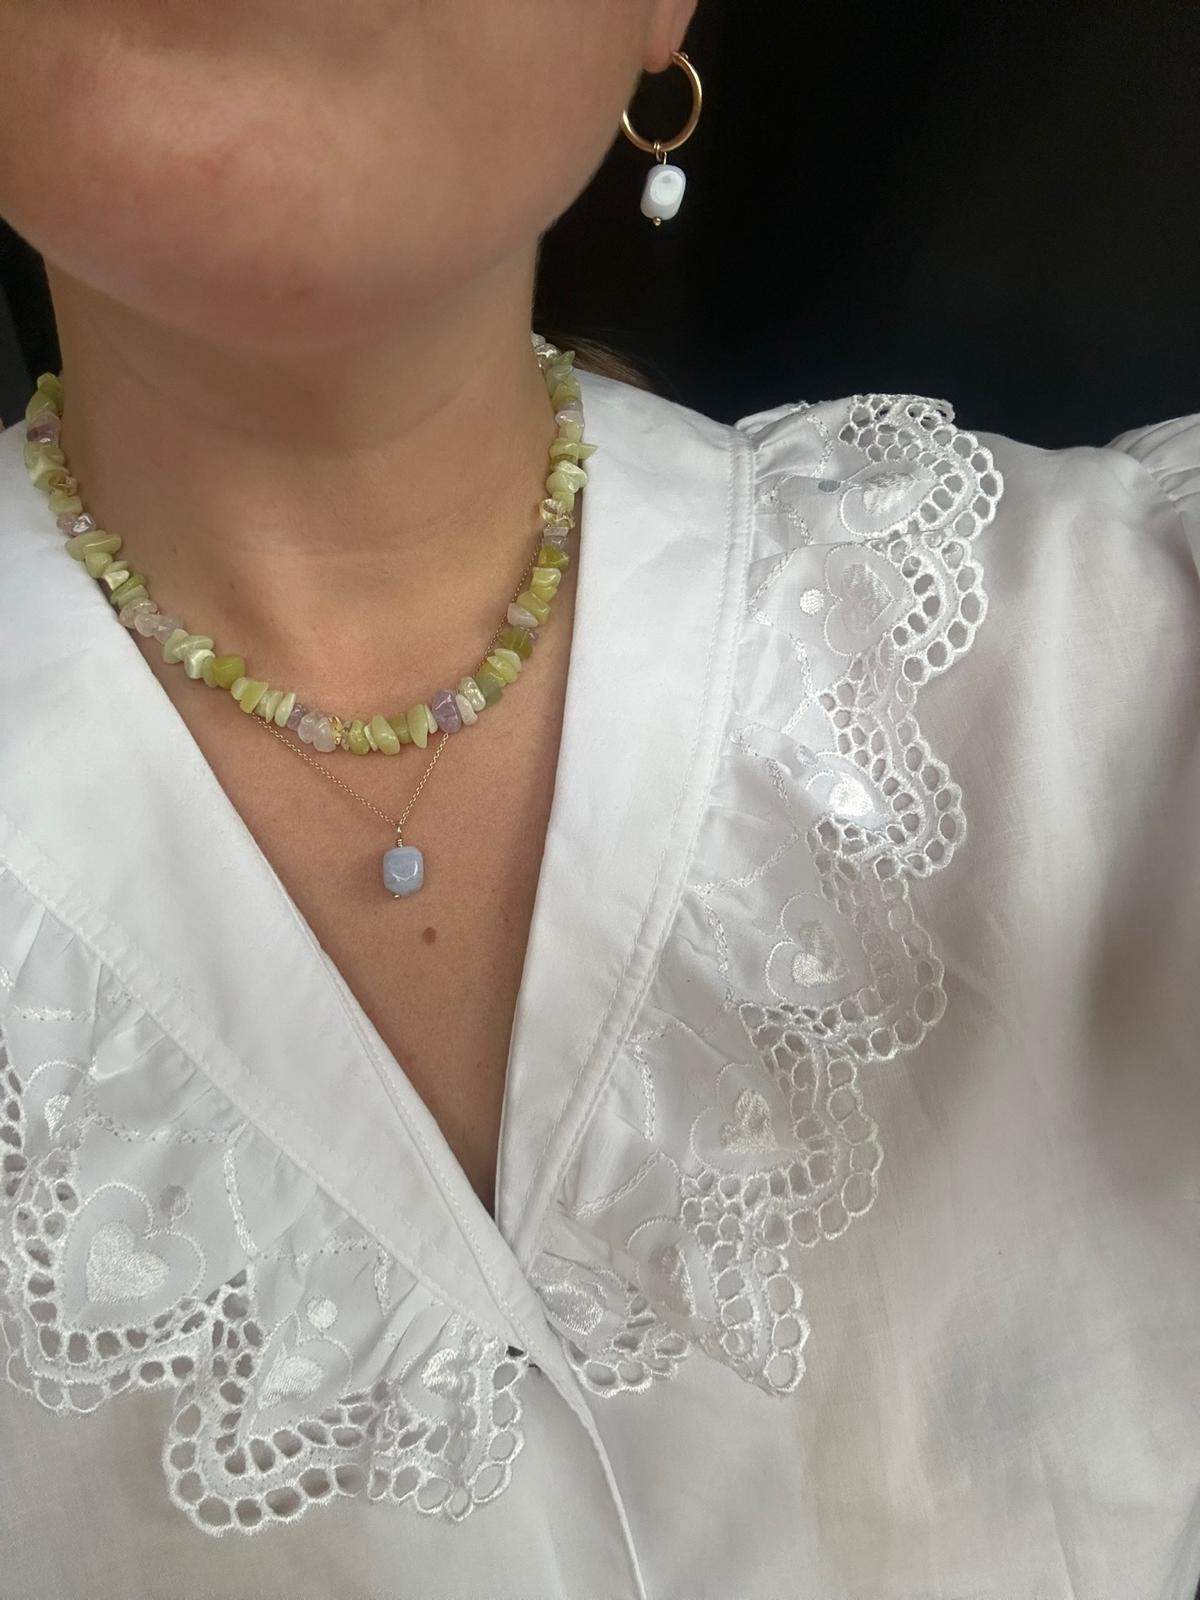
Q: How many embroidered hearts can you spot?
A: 11